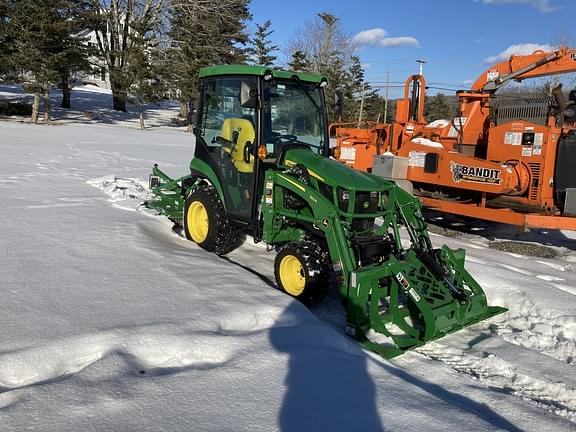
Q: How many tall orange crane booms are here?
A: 1